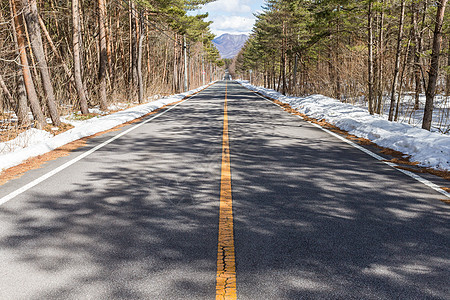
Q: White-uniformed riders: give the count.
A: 0